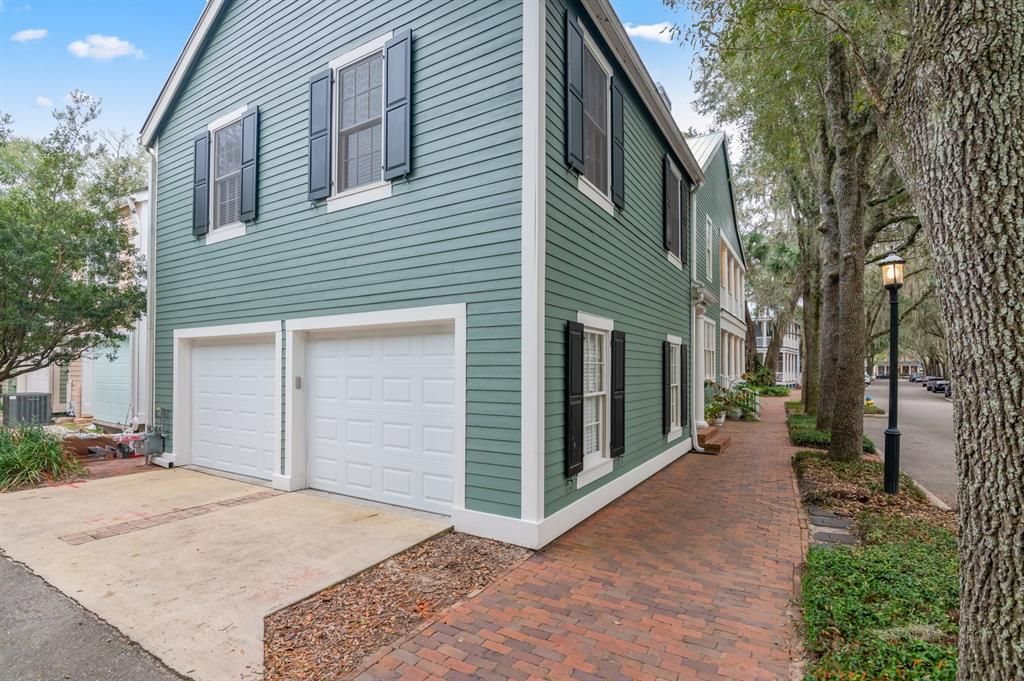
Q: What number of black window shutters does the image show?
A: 12